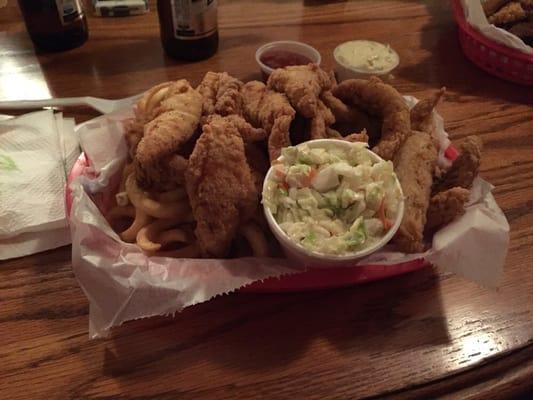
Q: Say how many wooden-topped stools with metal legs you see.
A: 0